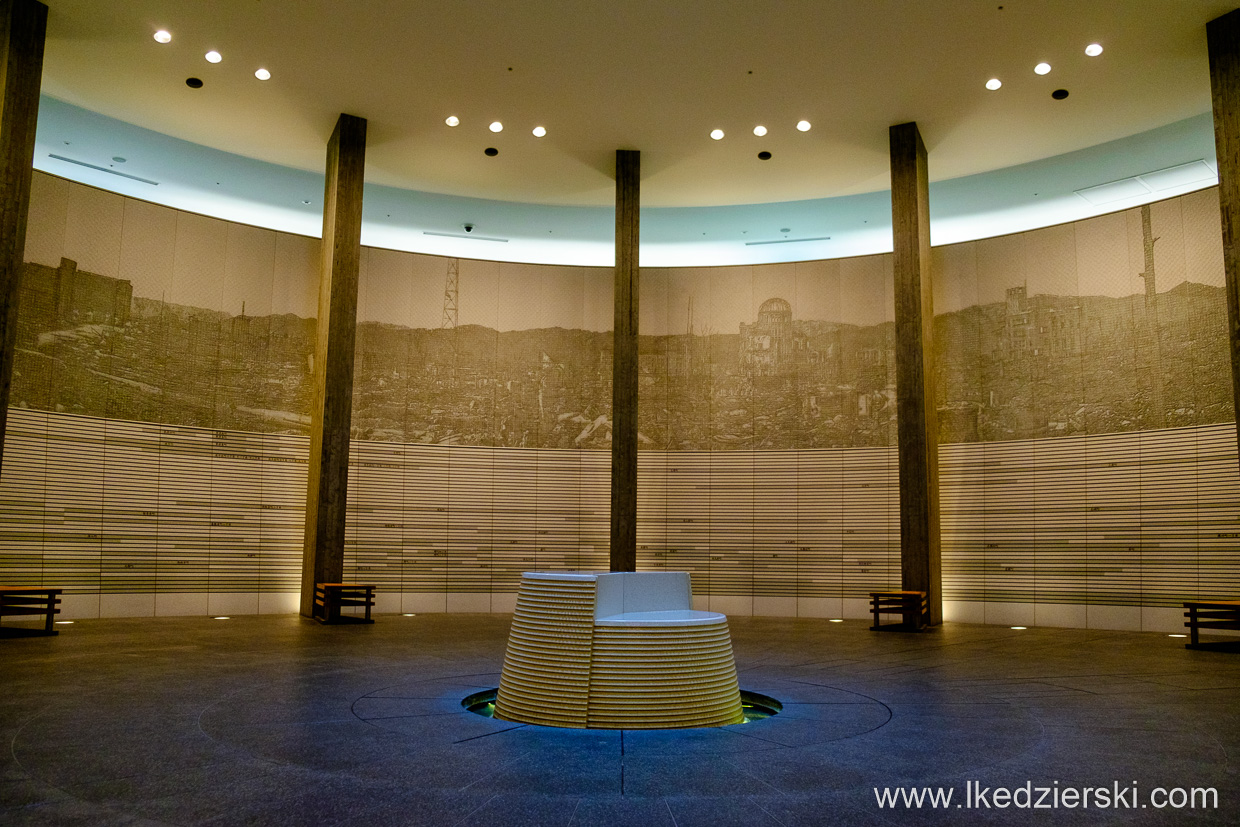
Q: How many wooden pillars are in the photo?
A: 5